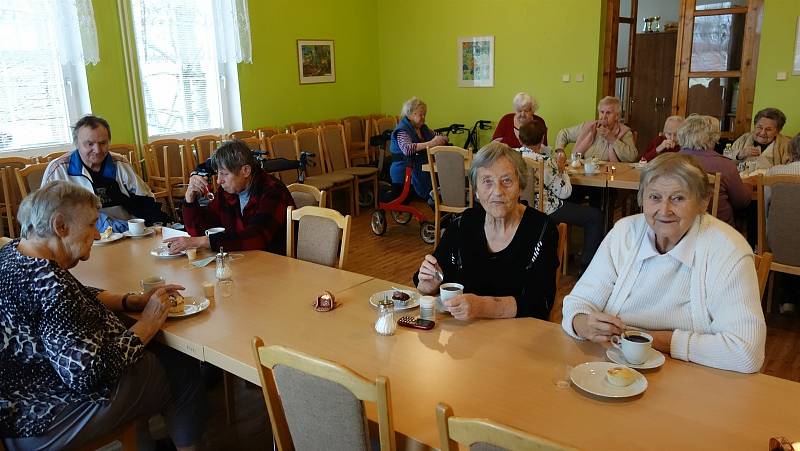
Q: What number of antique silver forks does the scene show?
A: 0